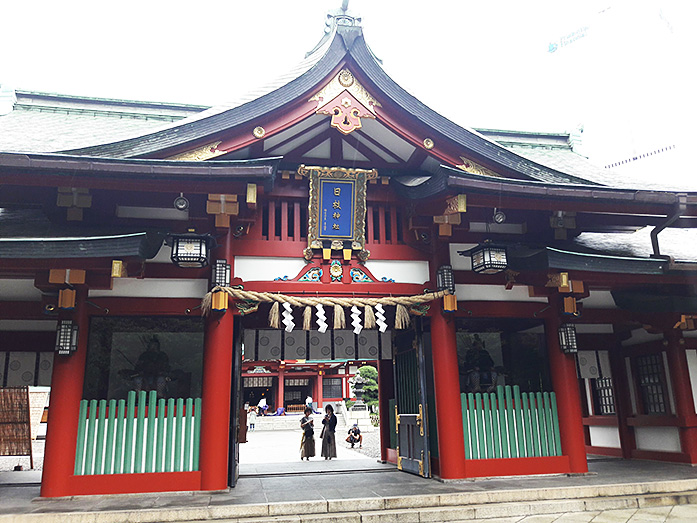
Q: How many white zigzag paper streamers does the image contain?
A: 4